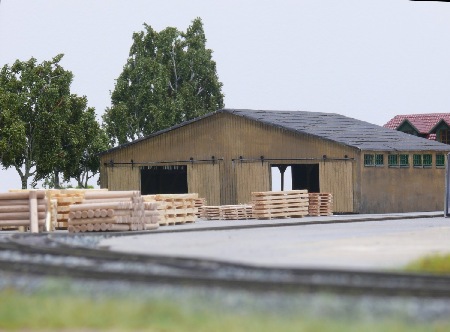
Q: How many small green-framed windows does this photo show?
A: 7